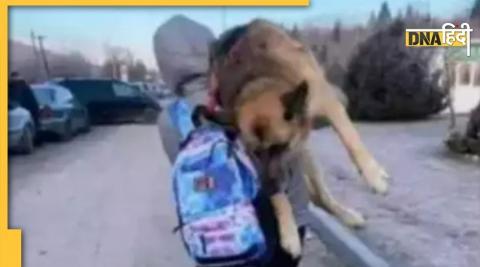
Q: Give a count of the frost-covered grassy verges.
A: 1